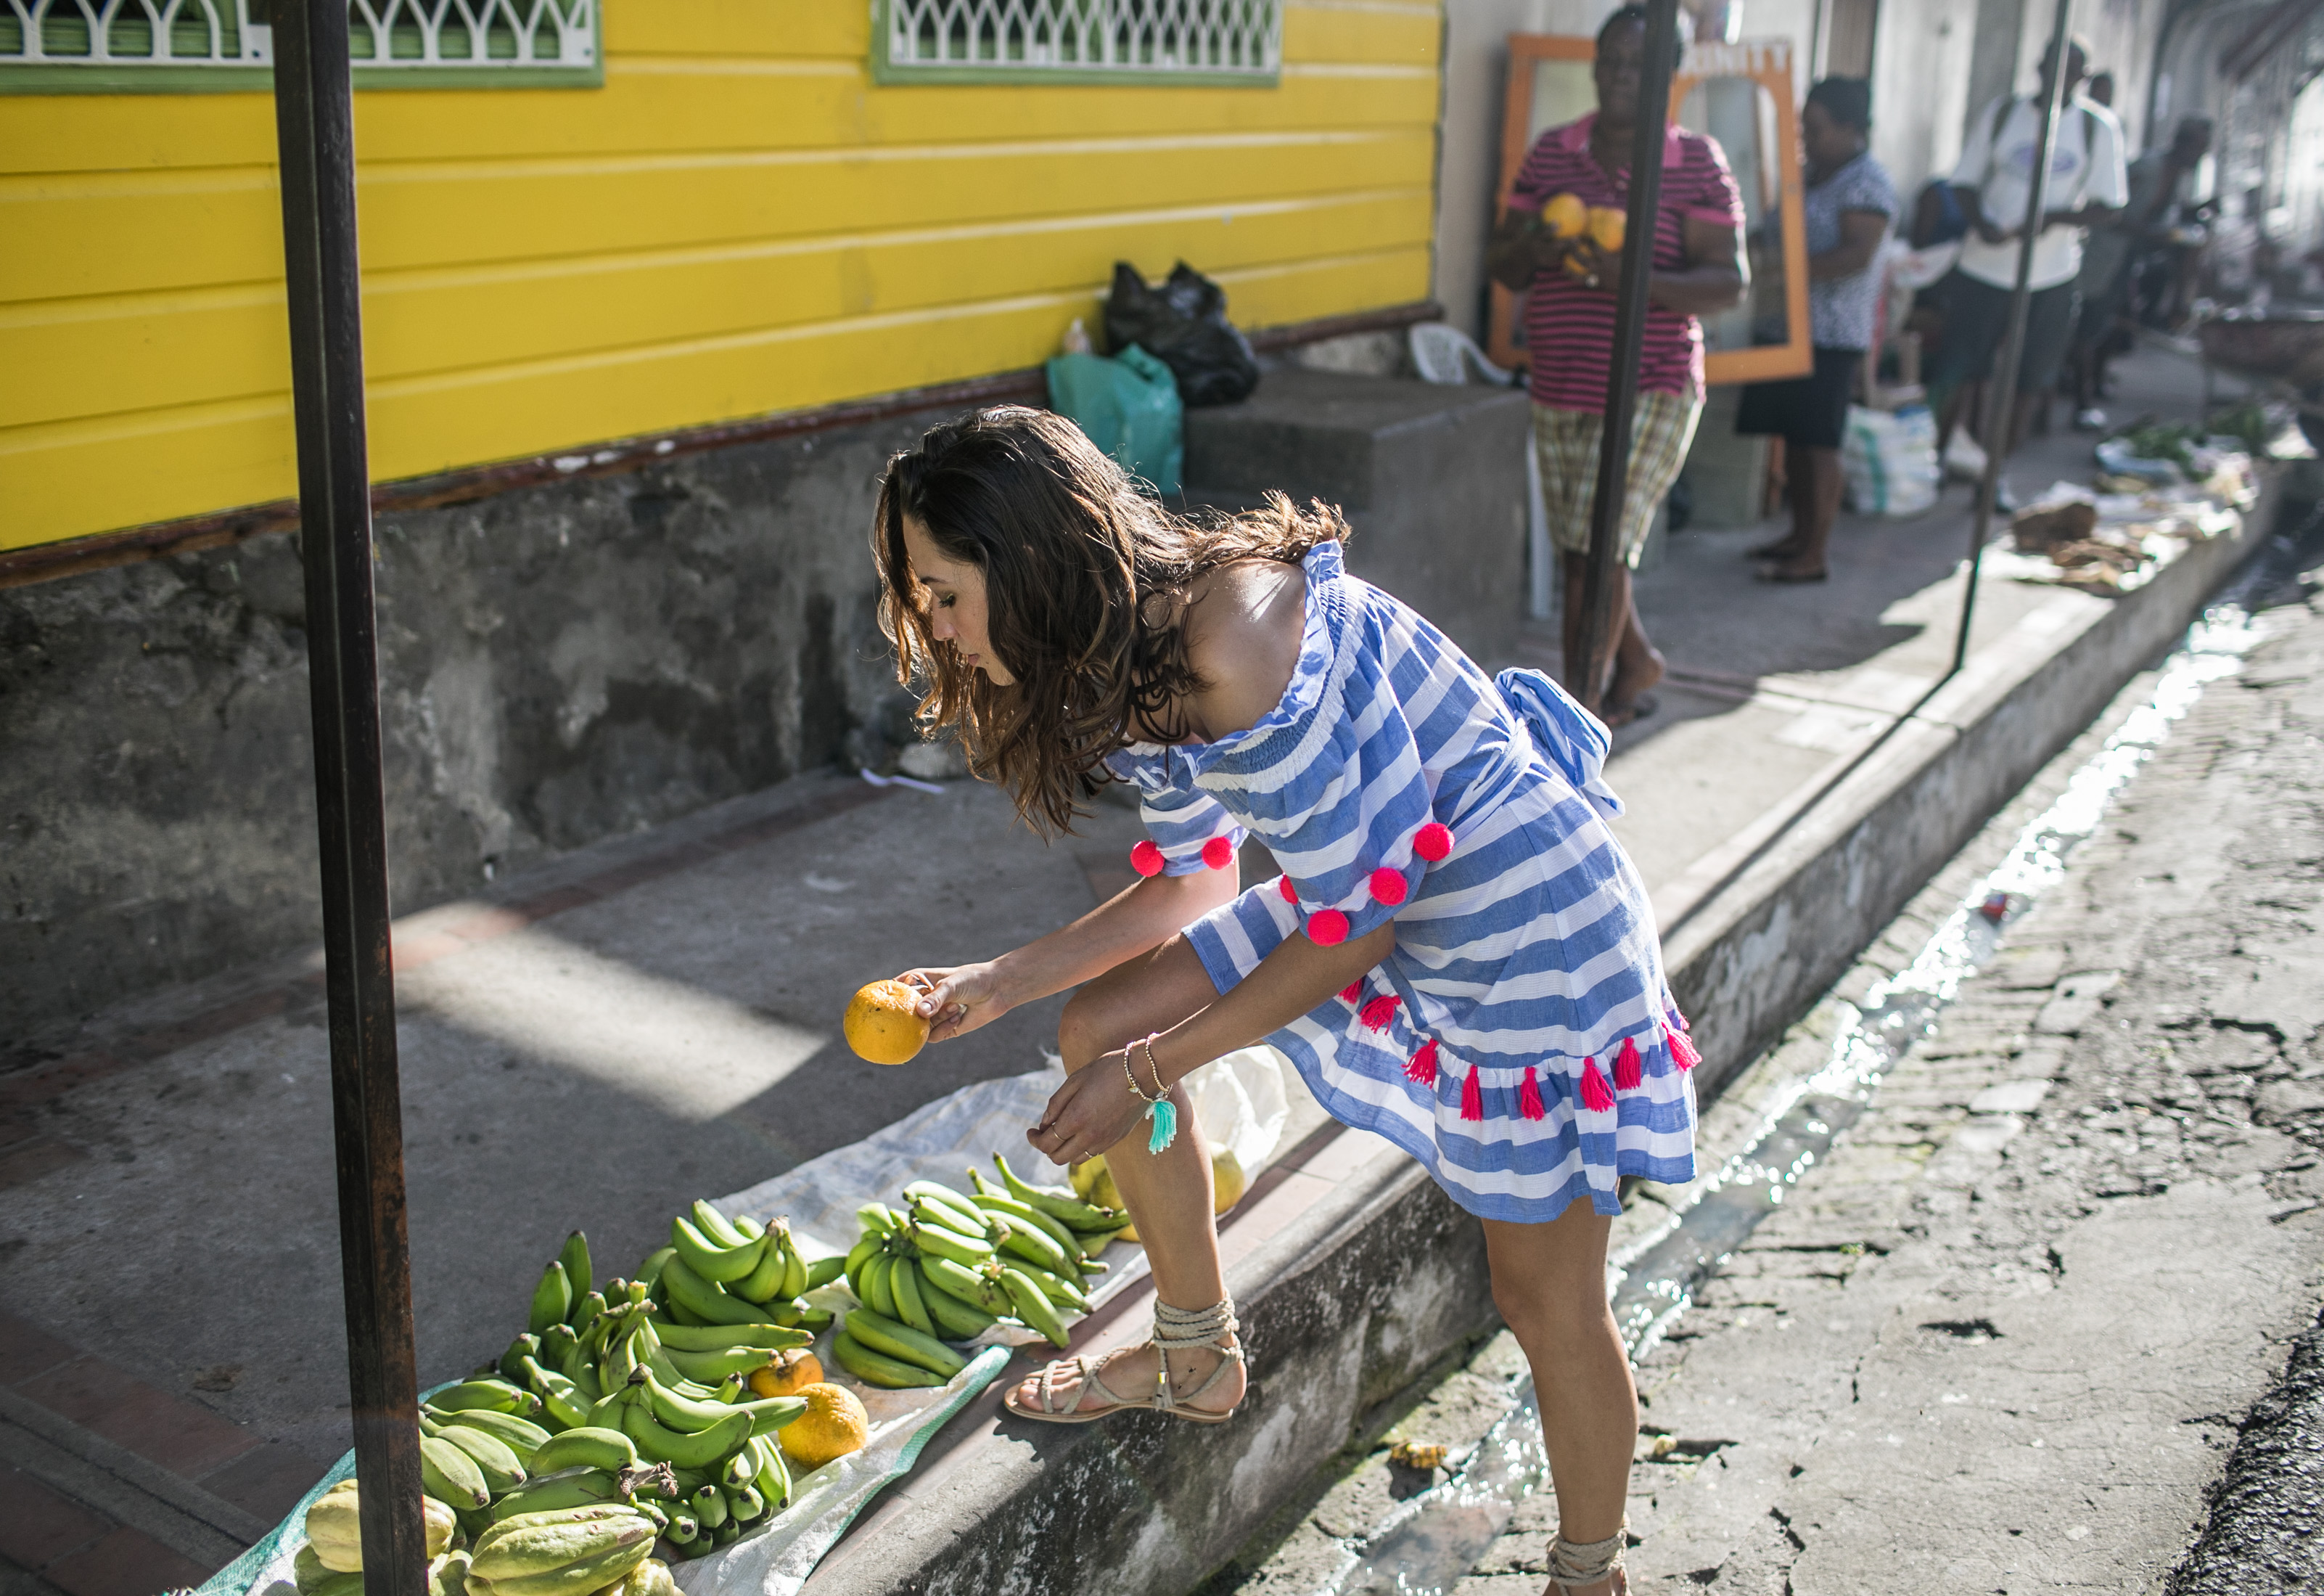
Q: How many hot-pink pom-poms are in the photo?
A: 6